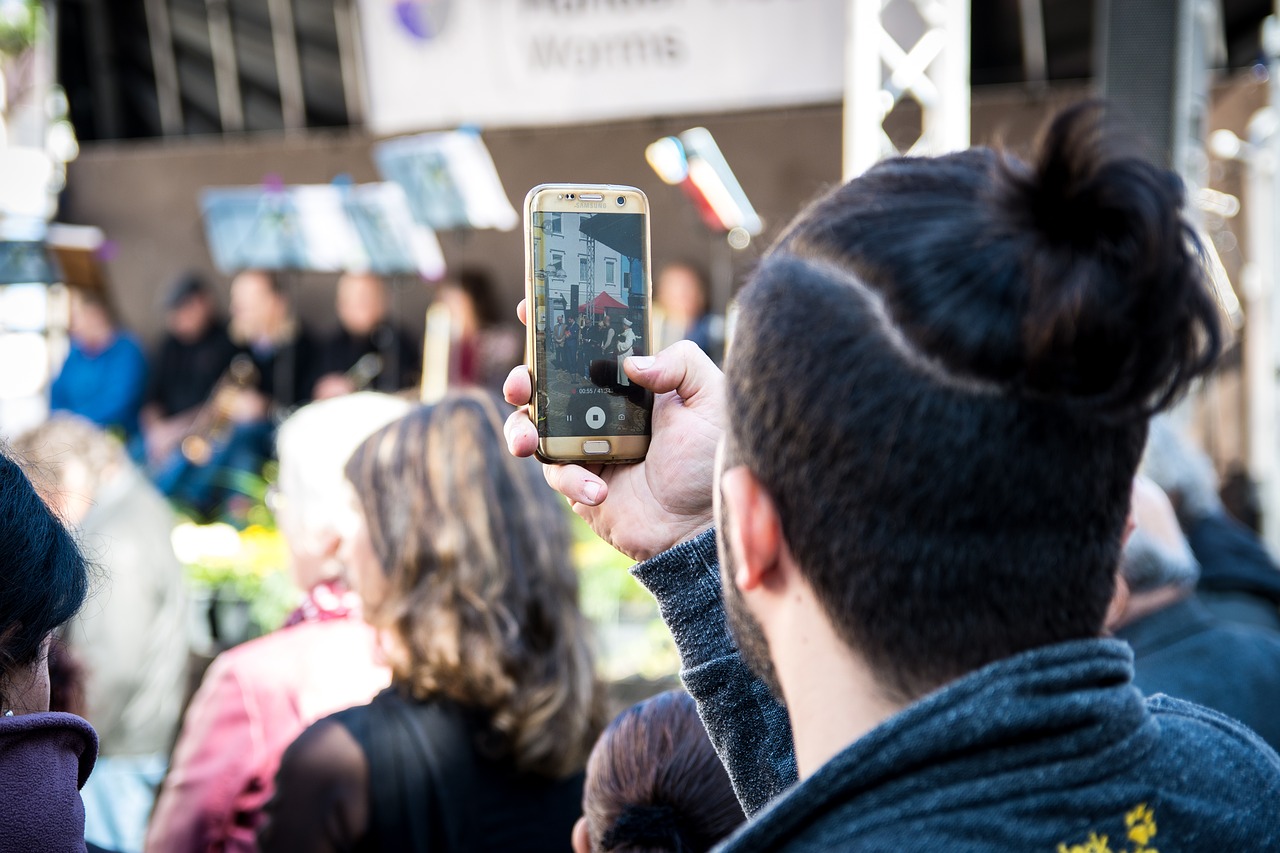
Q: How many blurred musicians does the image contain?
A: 6